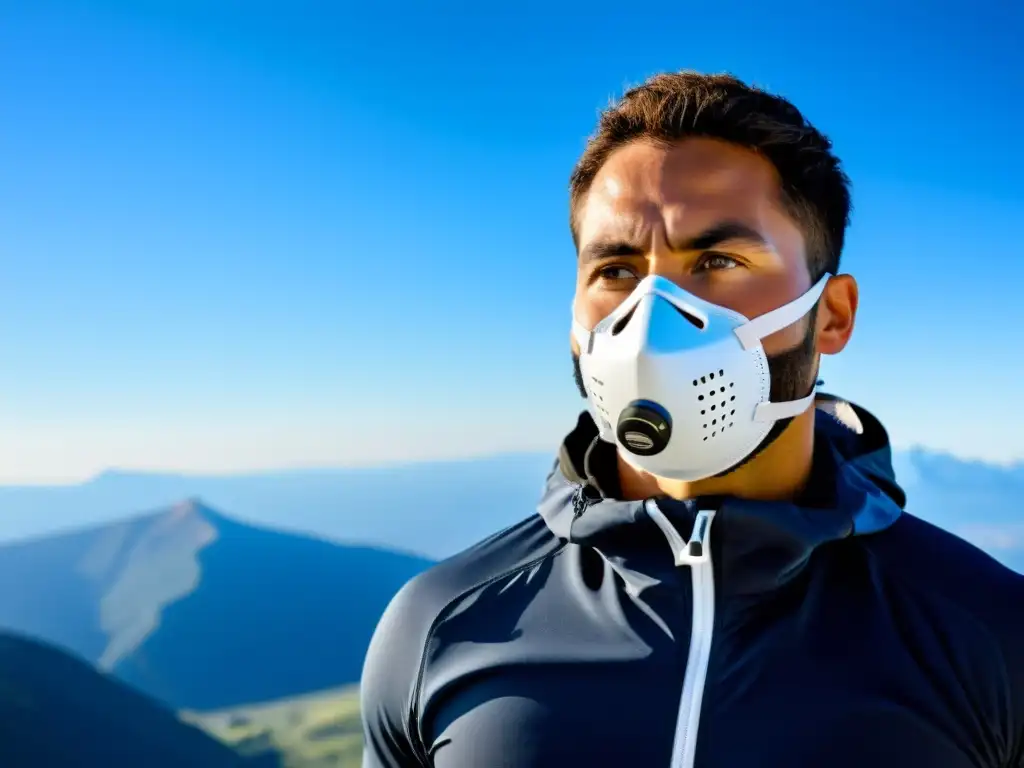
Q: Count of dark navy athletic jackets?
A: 1